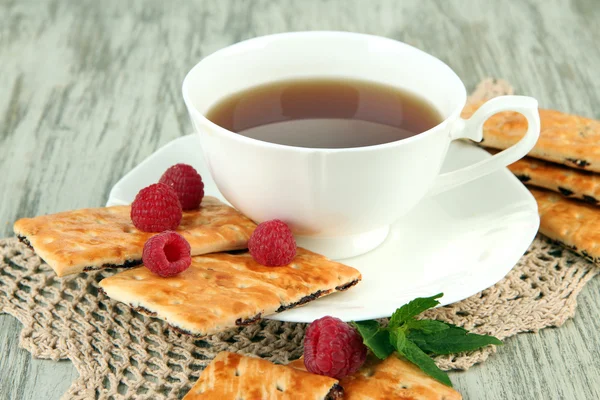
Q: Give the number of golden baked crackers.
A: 7